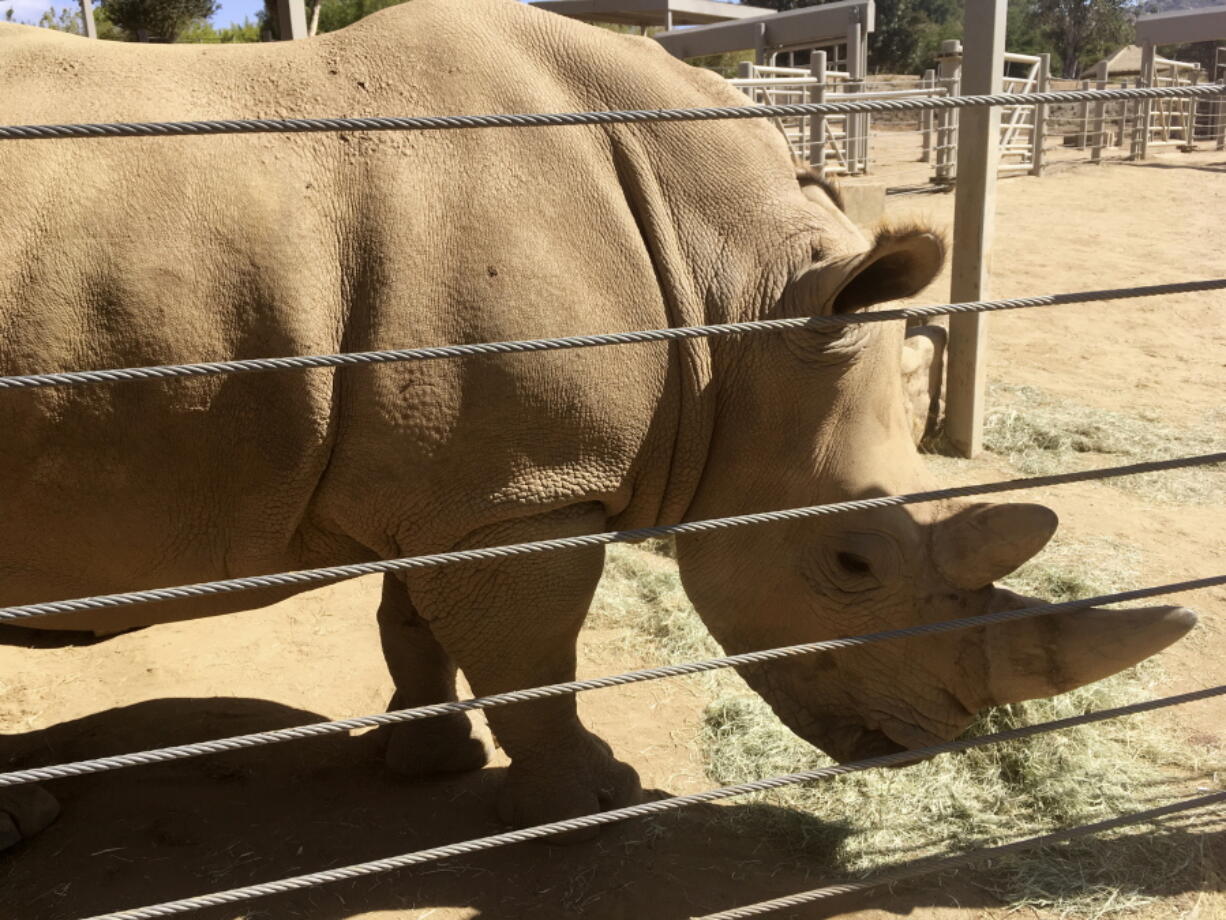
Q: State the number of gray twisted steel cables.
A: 6